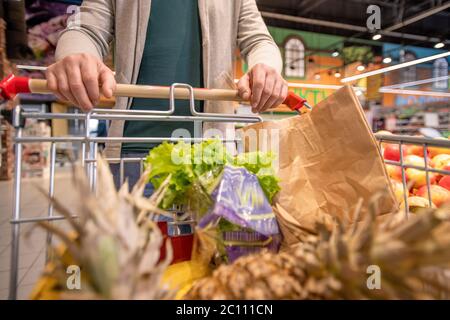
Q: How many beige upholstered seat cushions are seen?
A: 0